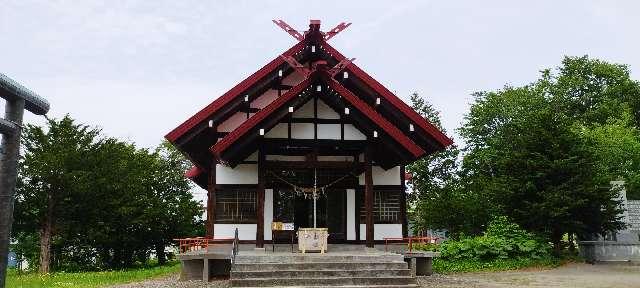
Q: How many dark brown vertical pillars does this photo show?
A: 4